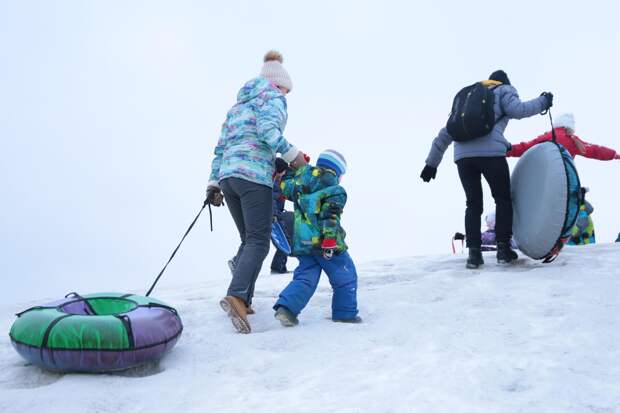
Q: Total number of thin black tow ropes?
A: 2